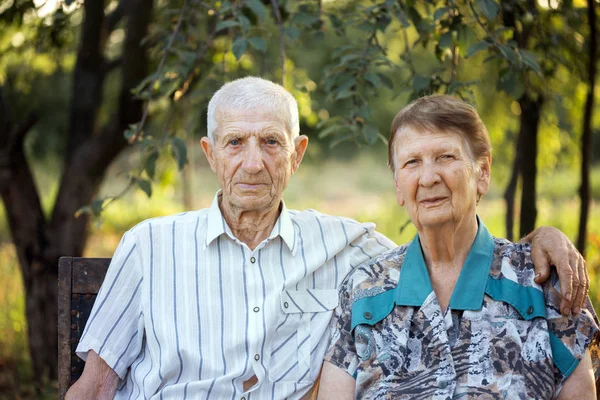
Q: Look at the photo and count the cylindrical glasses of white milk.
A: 0